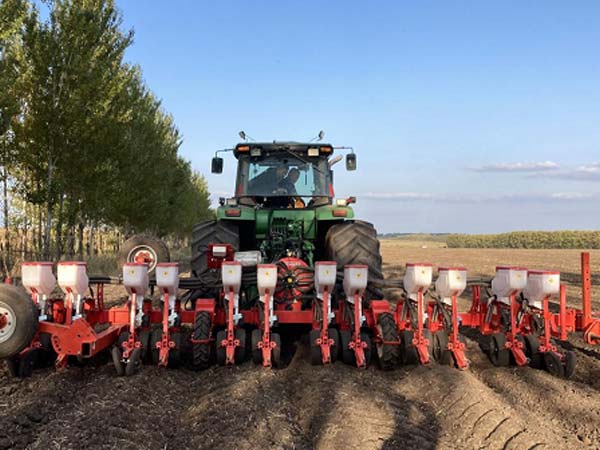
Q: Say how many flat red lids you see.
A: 12